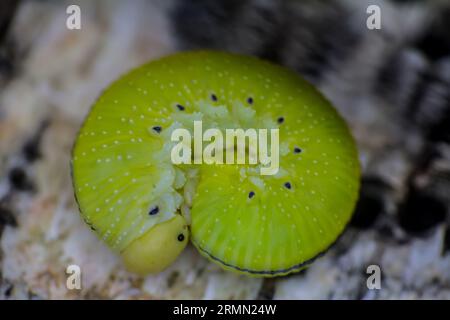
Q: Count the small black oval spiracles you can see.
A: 9